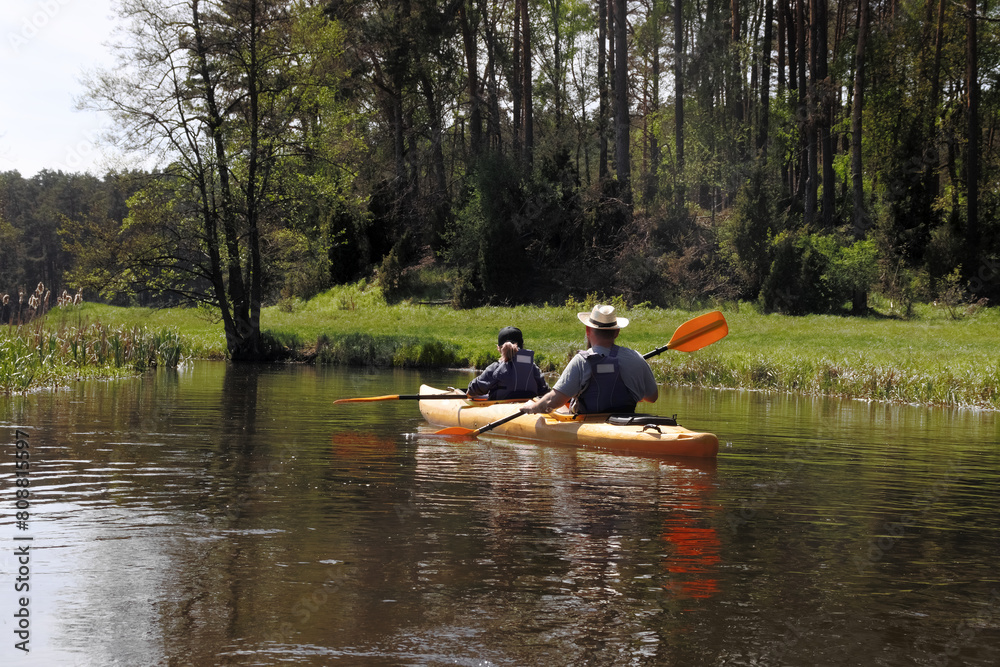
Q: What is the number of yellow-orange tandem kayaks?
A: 1